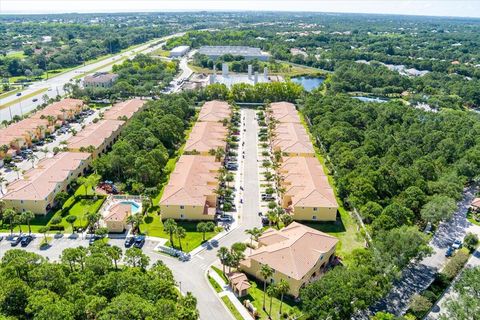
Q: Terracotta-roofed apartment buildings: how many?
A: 12